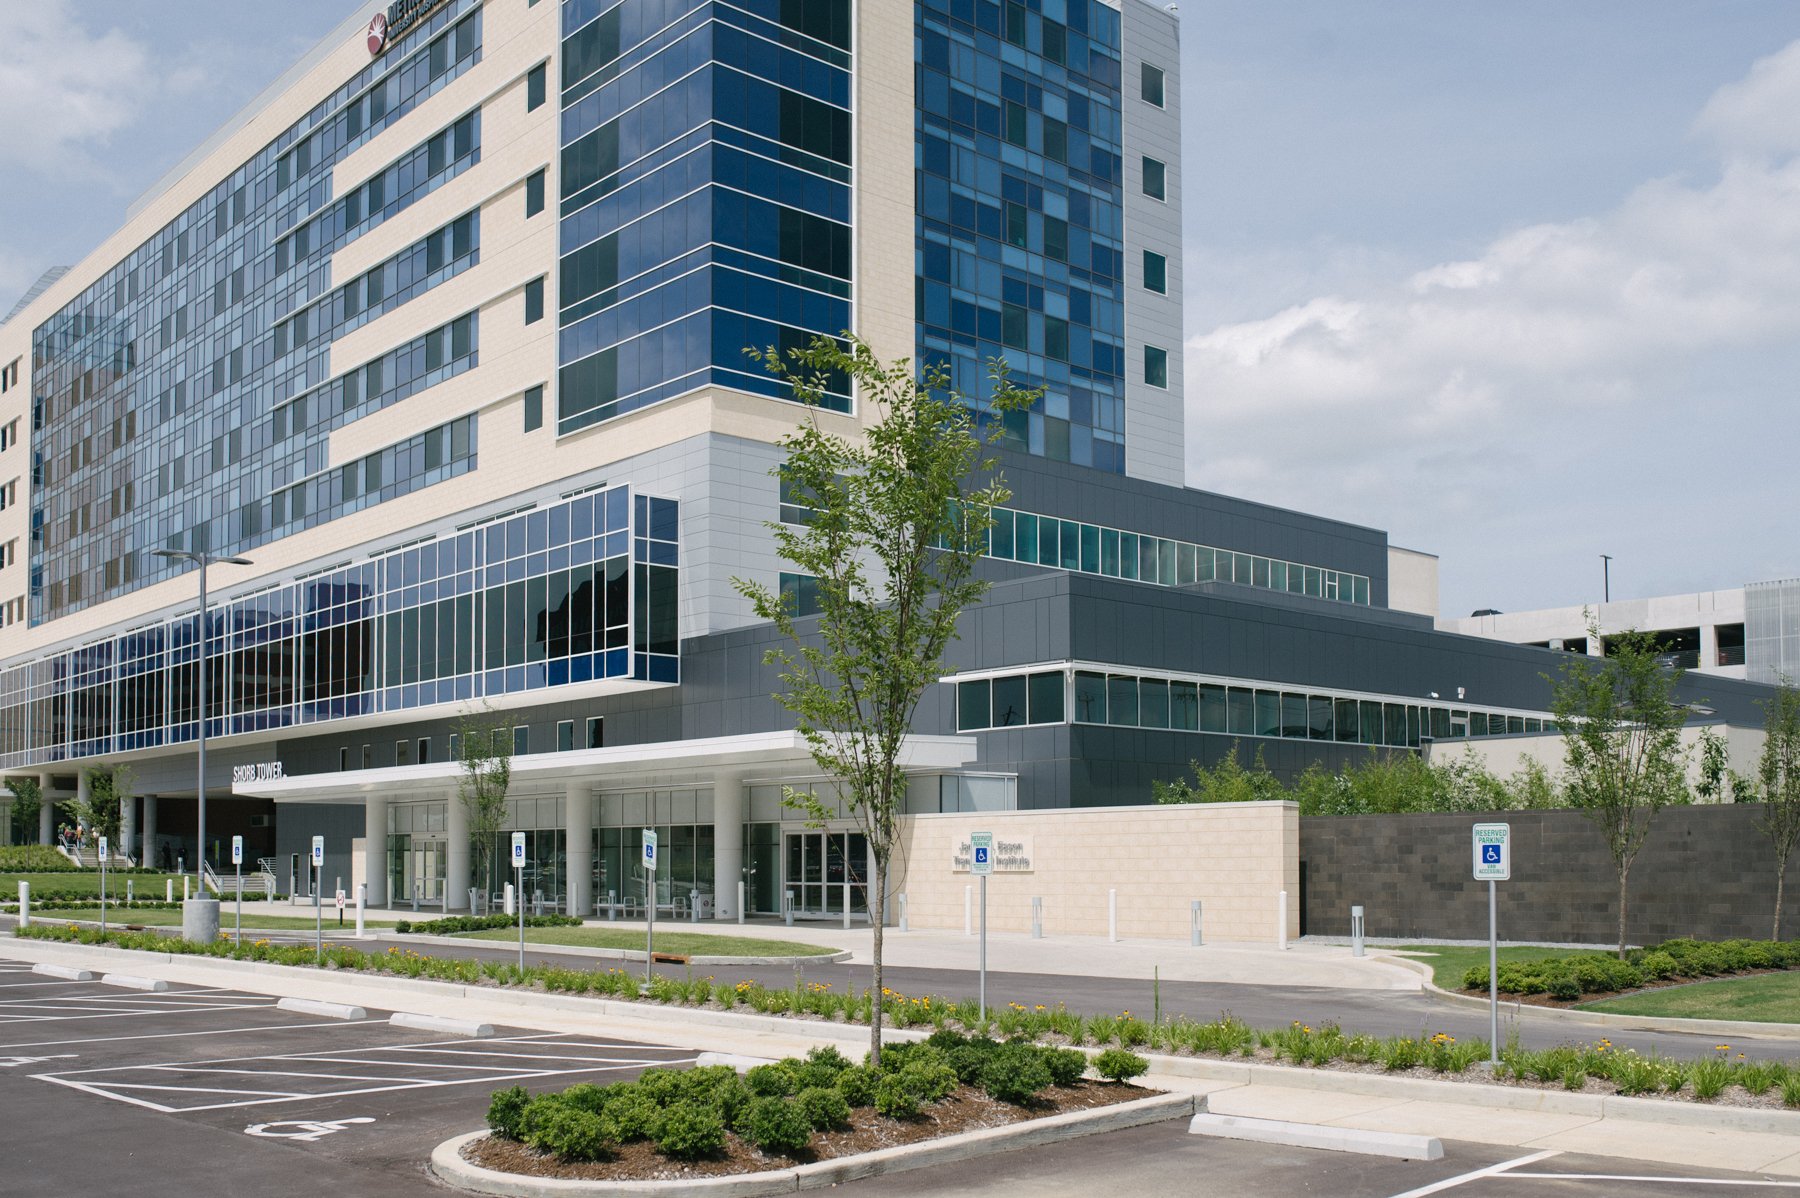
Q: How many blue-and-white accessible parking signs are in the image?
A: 7